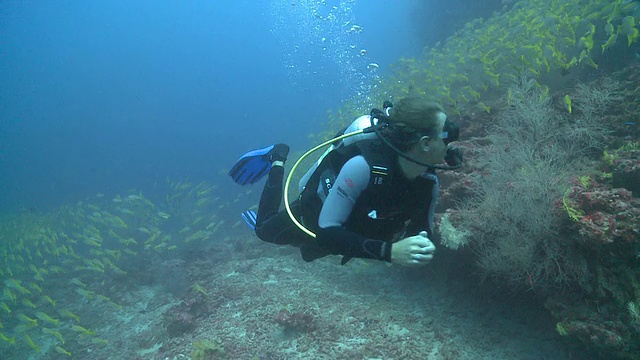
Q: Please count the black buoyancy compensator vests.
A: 1